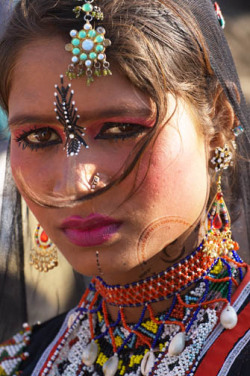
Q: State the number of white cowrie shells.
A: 5